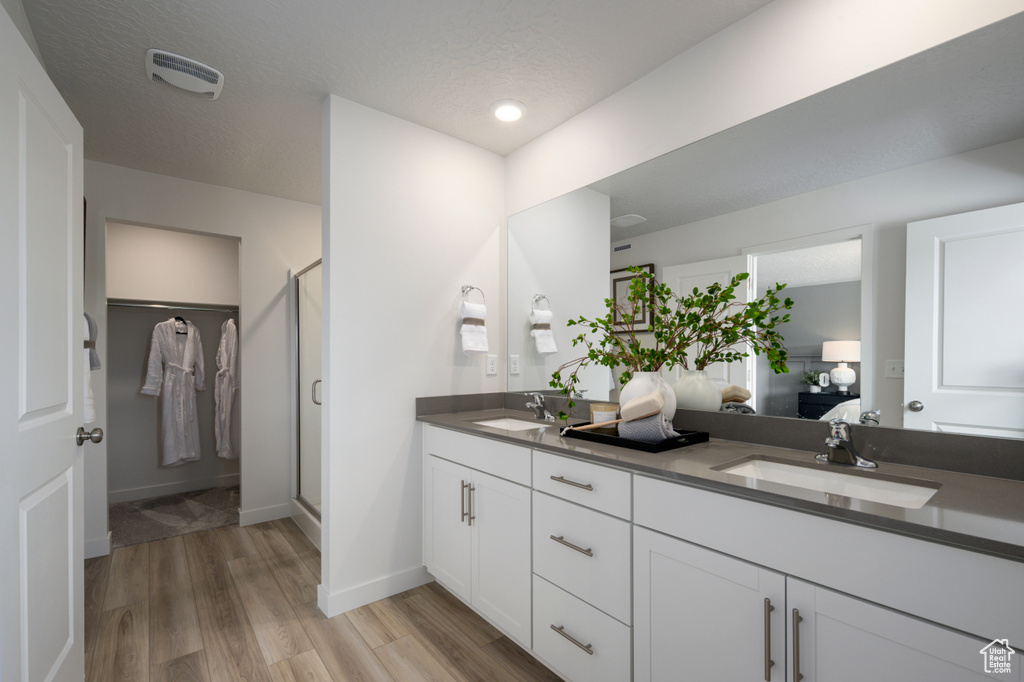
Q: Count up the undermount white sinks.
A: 2